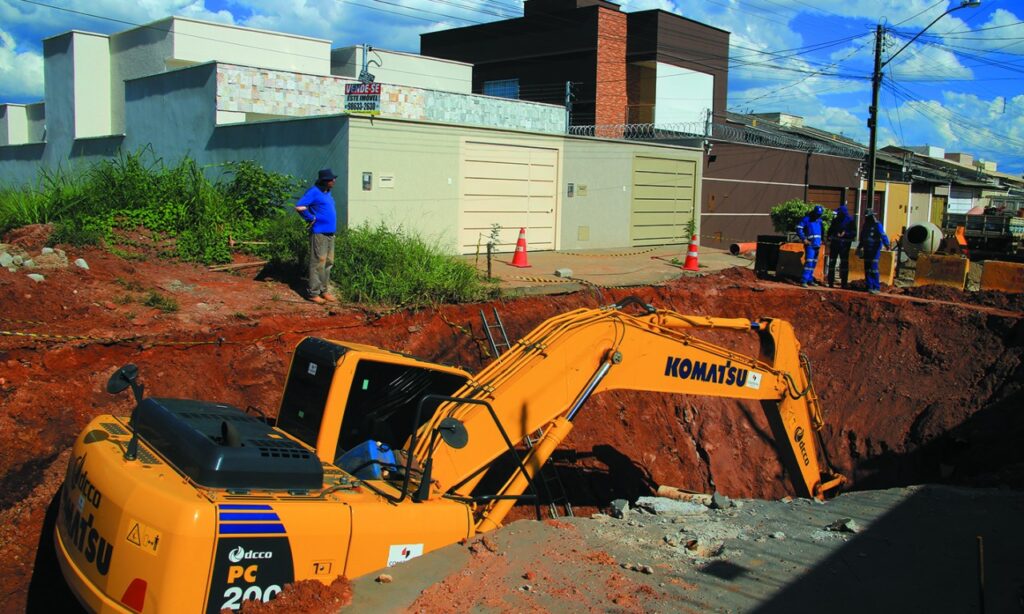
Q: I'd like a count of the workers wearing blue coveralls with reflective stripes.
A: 3